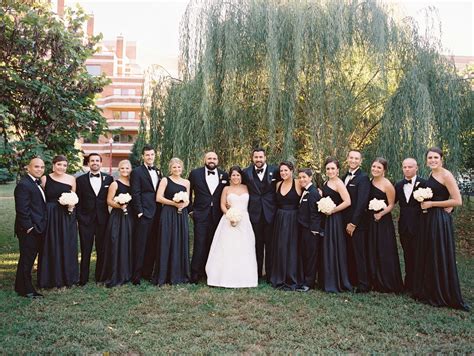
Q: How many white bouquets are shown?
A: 7